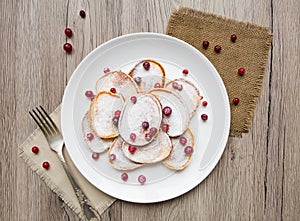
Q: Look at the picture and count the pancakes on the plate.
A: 10